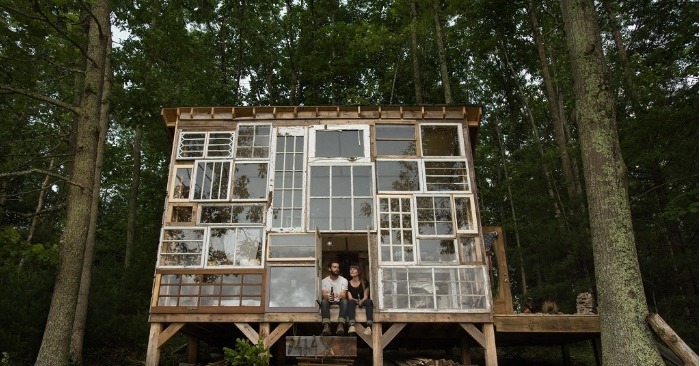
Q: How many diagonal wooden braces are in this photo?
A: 6